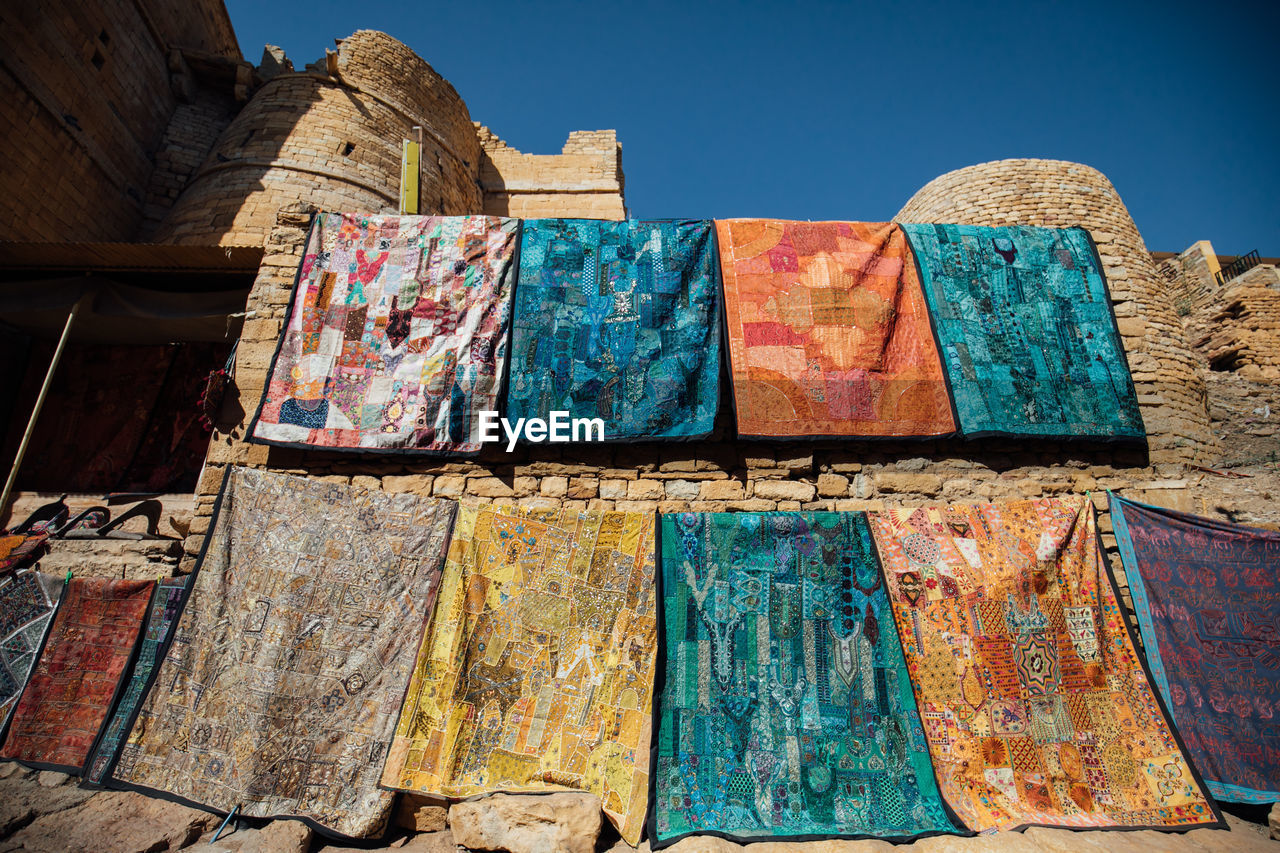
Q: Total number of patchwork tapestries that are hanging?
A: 12